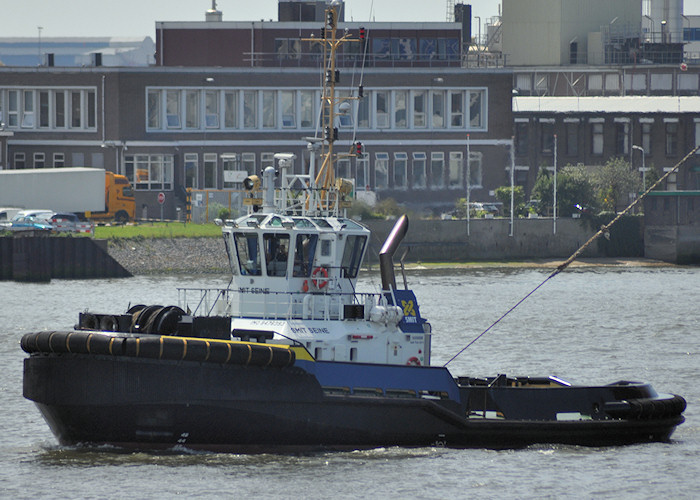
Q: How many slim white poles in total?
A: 3